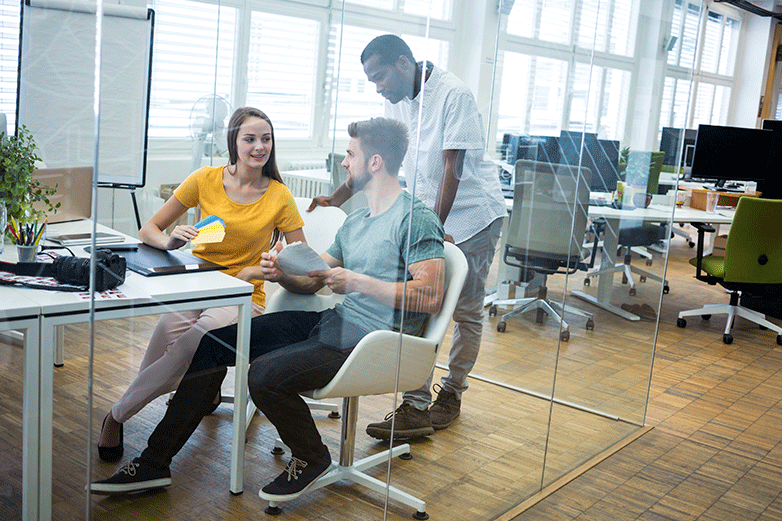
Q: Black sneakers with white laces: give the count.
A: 2